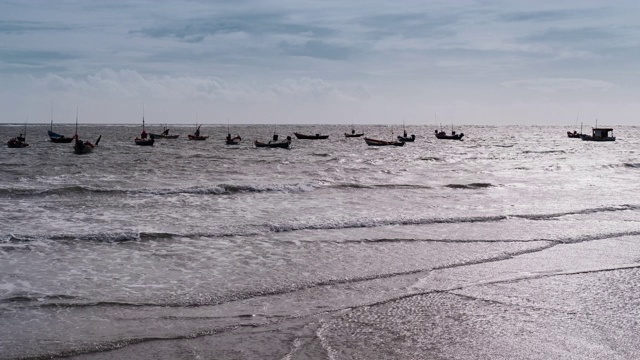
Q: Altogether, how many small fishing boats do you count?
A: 15